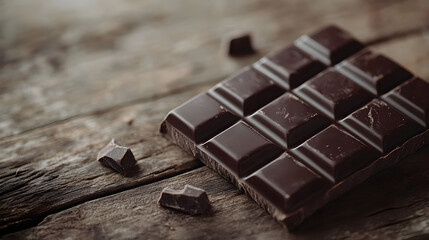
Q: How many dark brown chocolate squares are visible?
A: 12